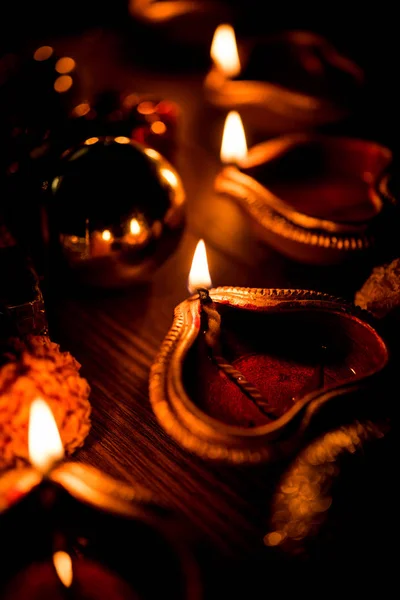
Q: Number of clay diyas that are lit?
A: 4